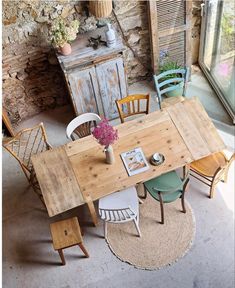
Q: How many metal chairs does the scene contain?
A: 0